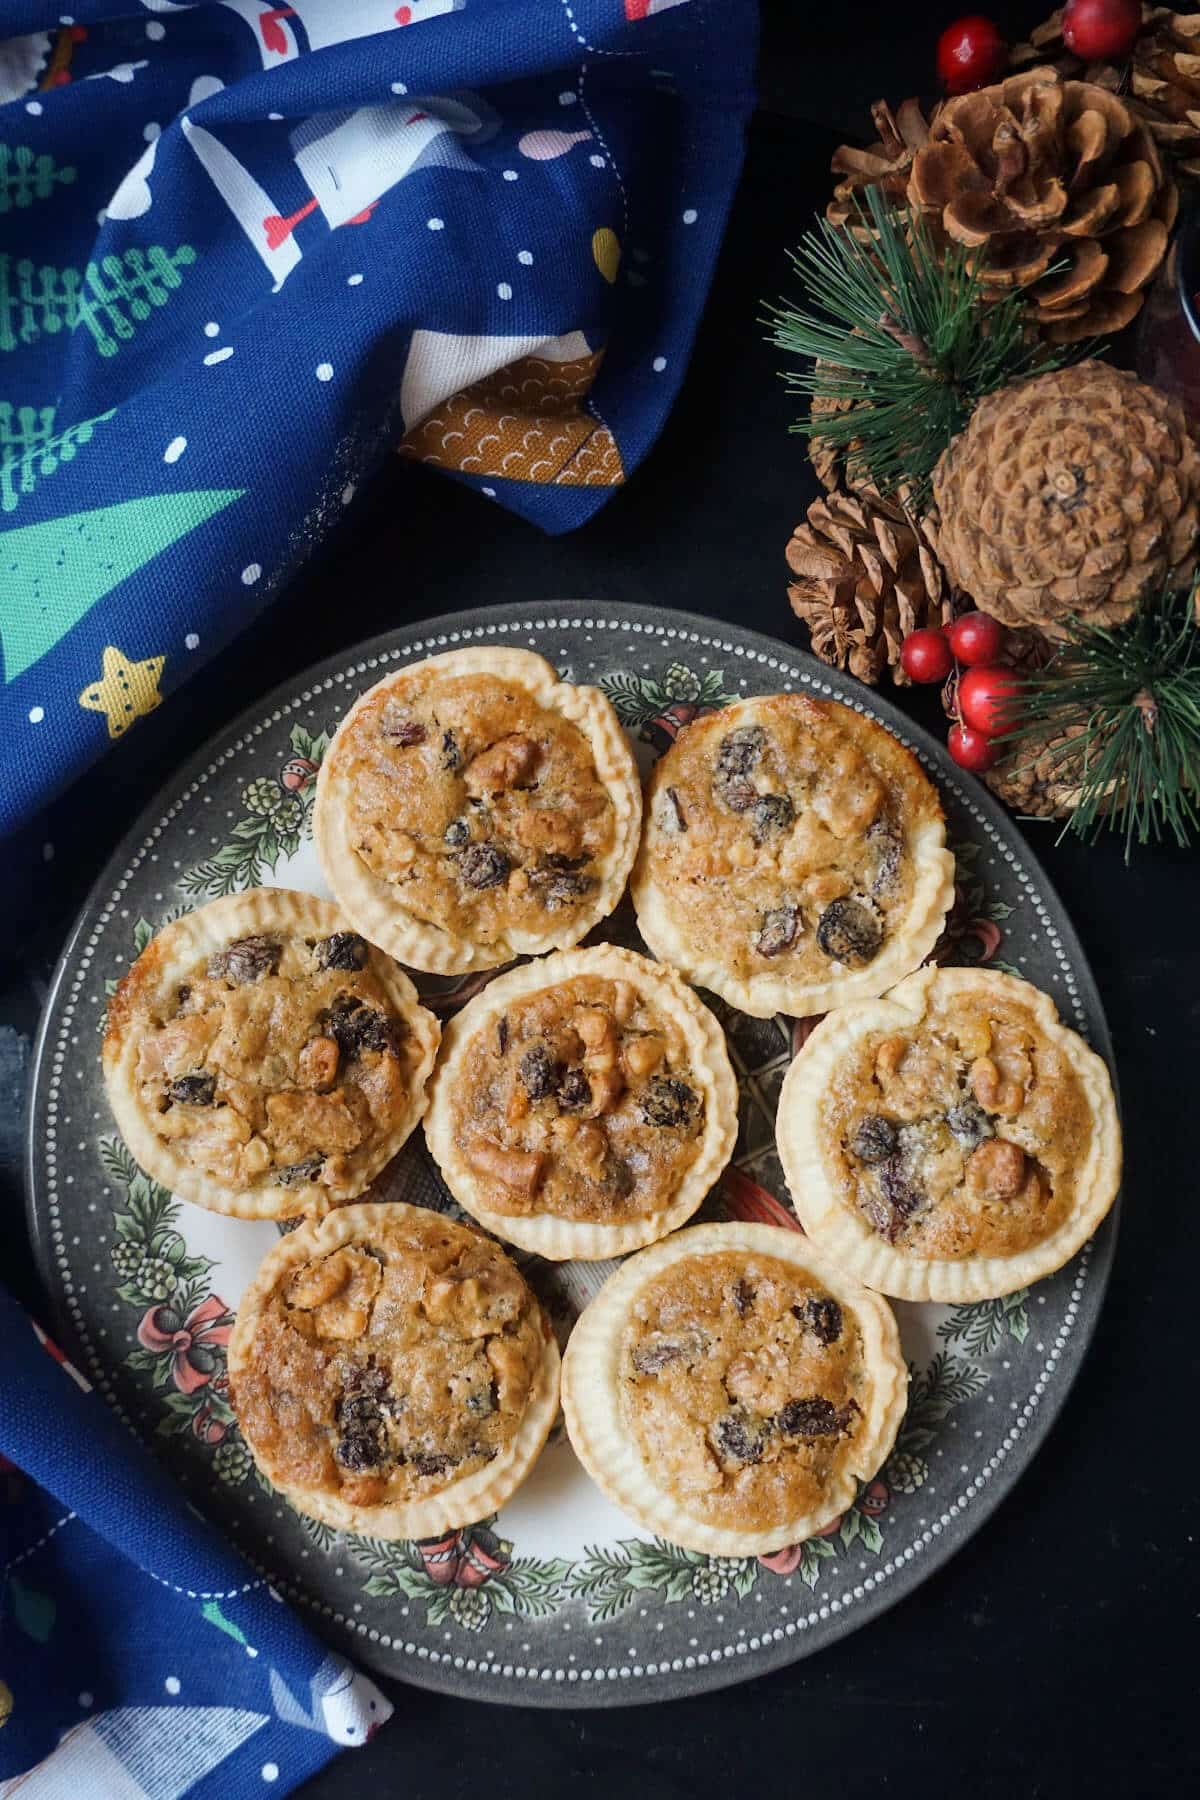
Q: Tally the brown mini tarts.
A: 7